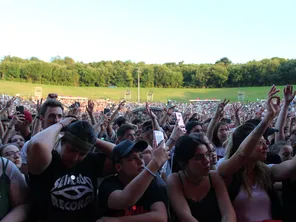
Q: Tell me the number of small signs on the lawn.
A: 4